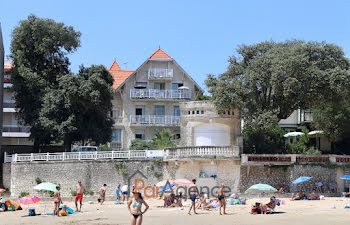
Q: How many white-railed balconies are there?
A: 3